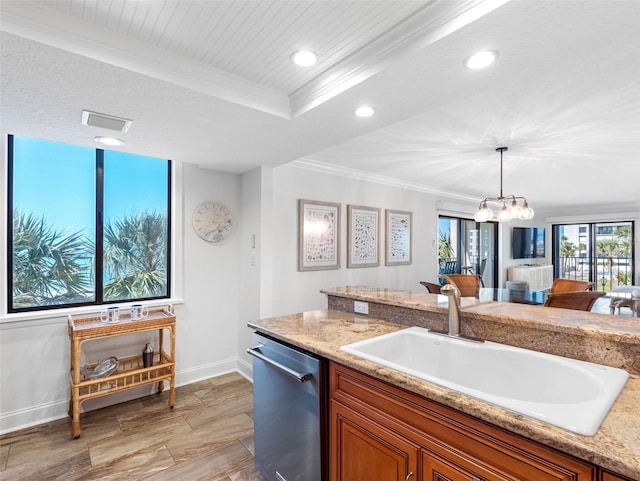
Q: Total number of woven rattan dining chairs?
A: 4